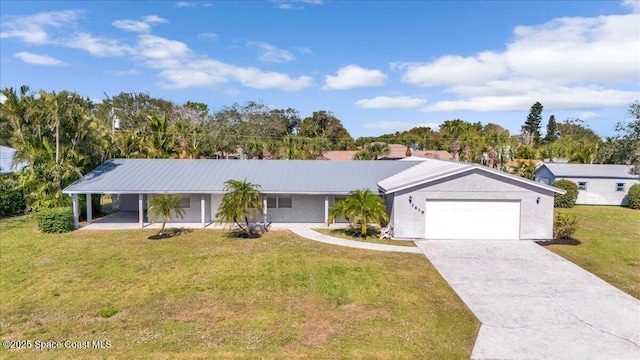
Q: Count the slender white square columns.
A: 6